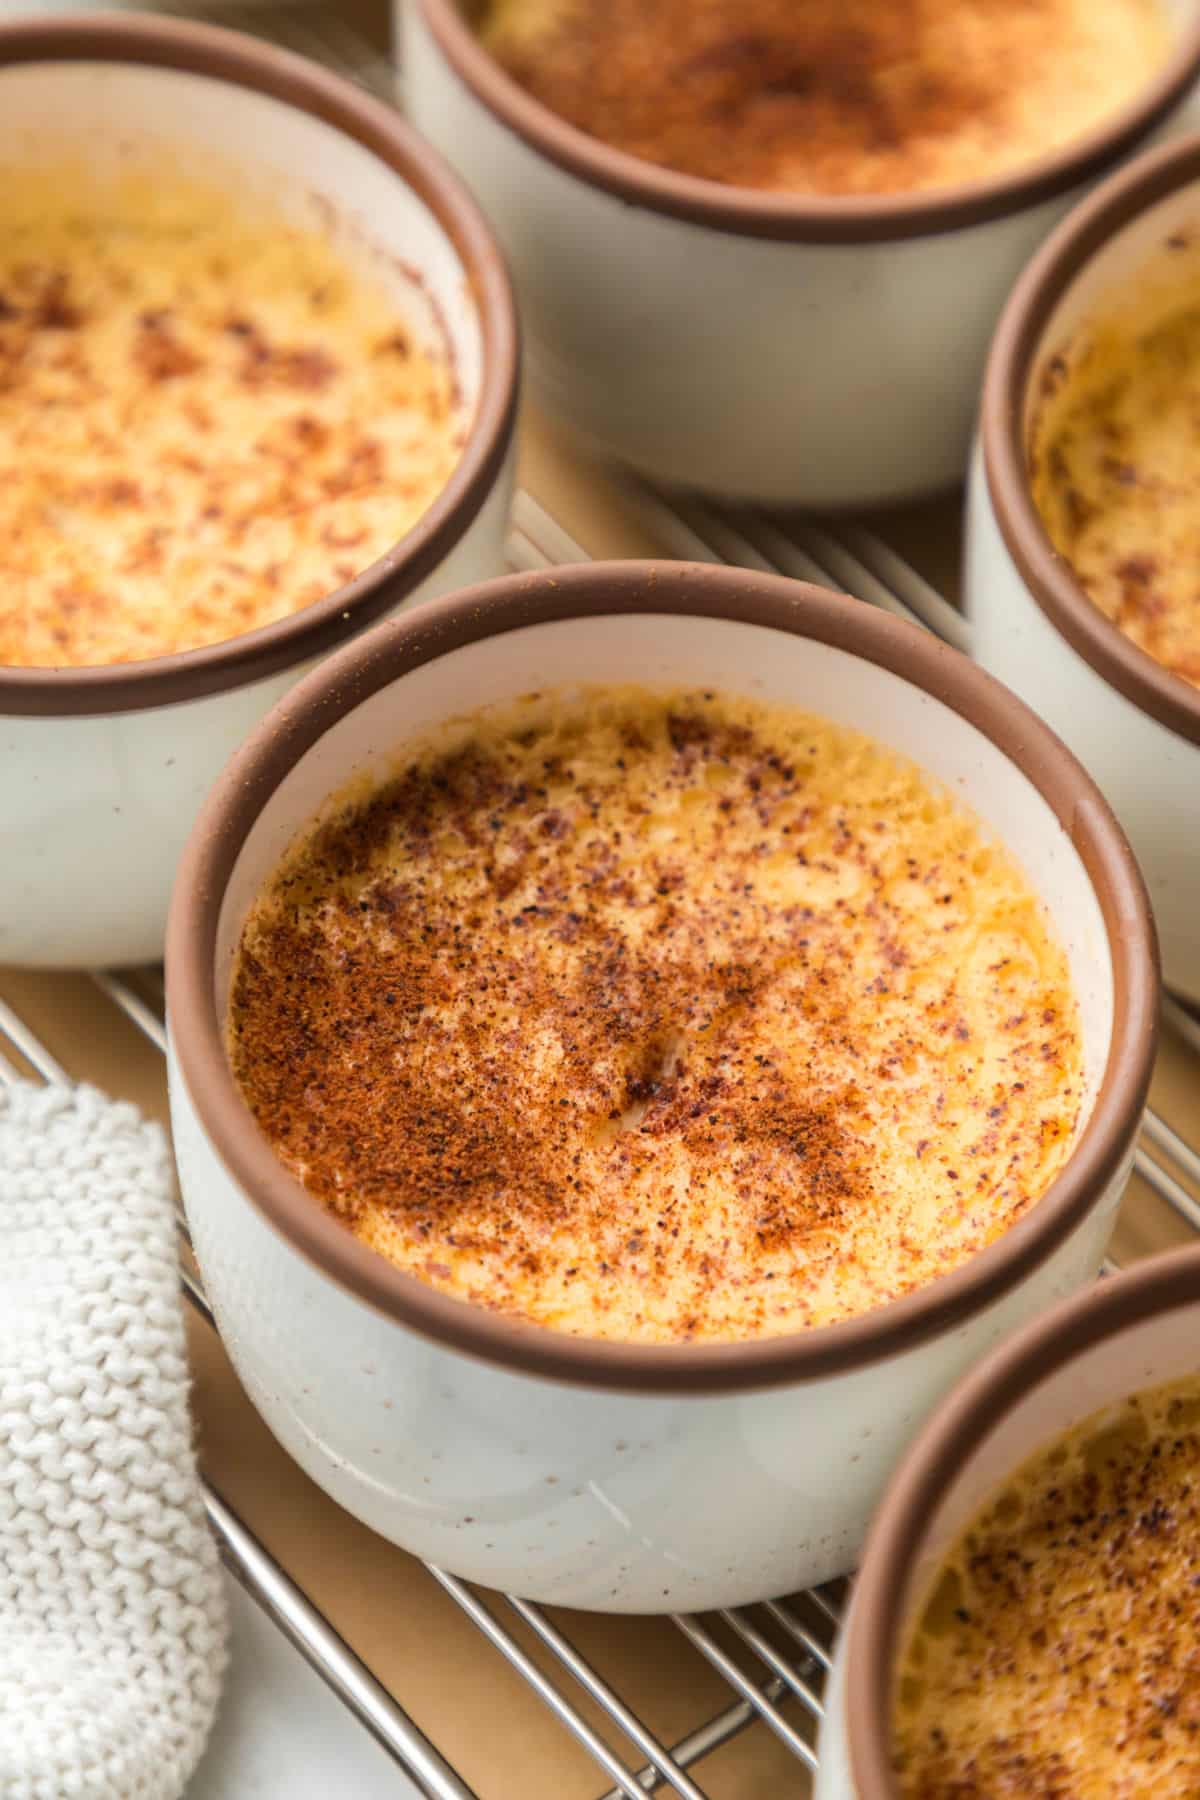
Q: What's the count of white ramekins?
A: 5